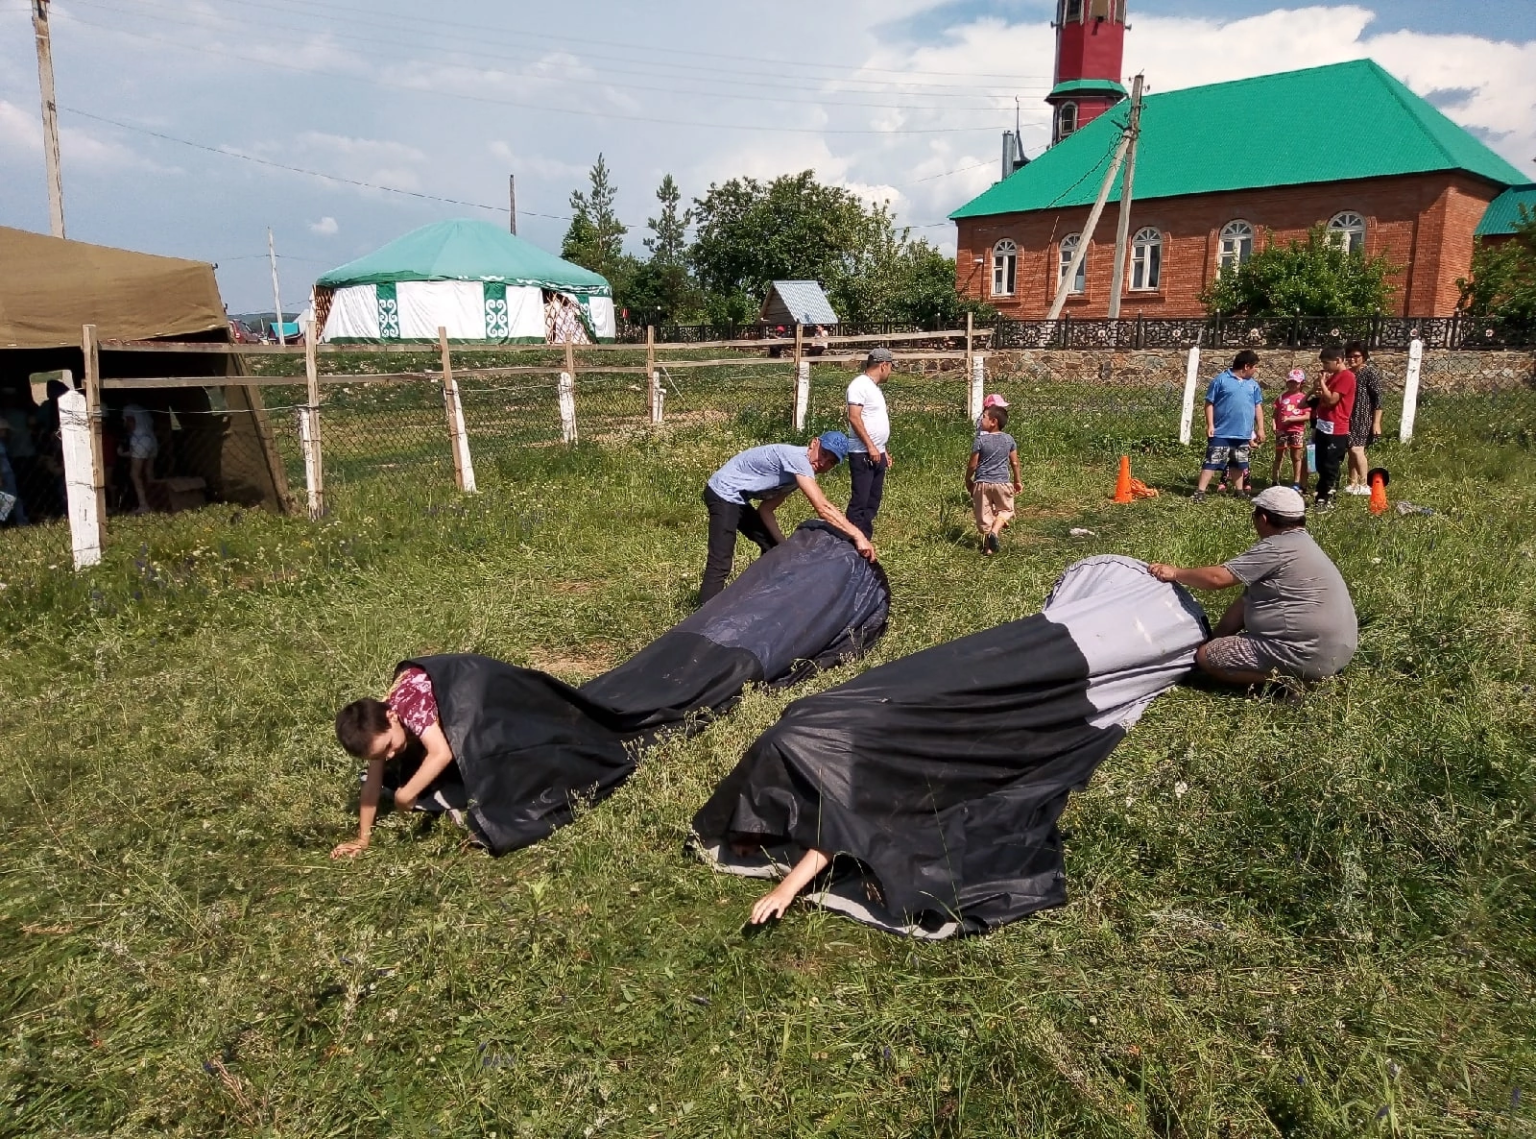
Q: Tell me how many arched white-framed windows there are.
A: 5